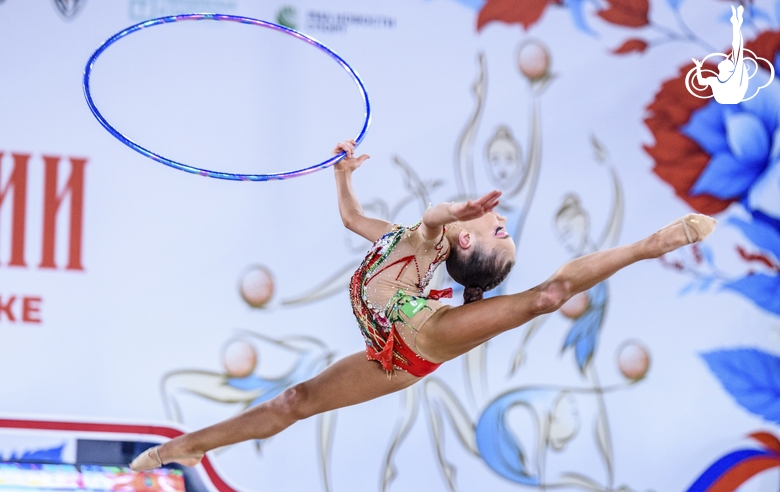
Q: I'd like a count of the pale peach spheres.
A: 5